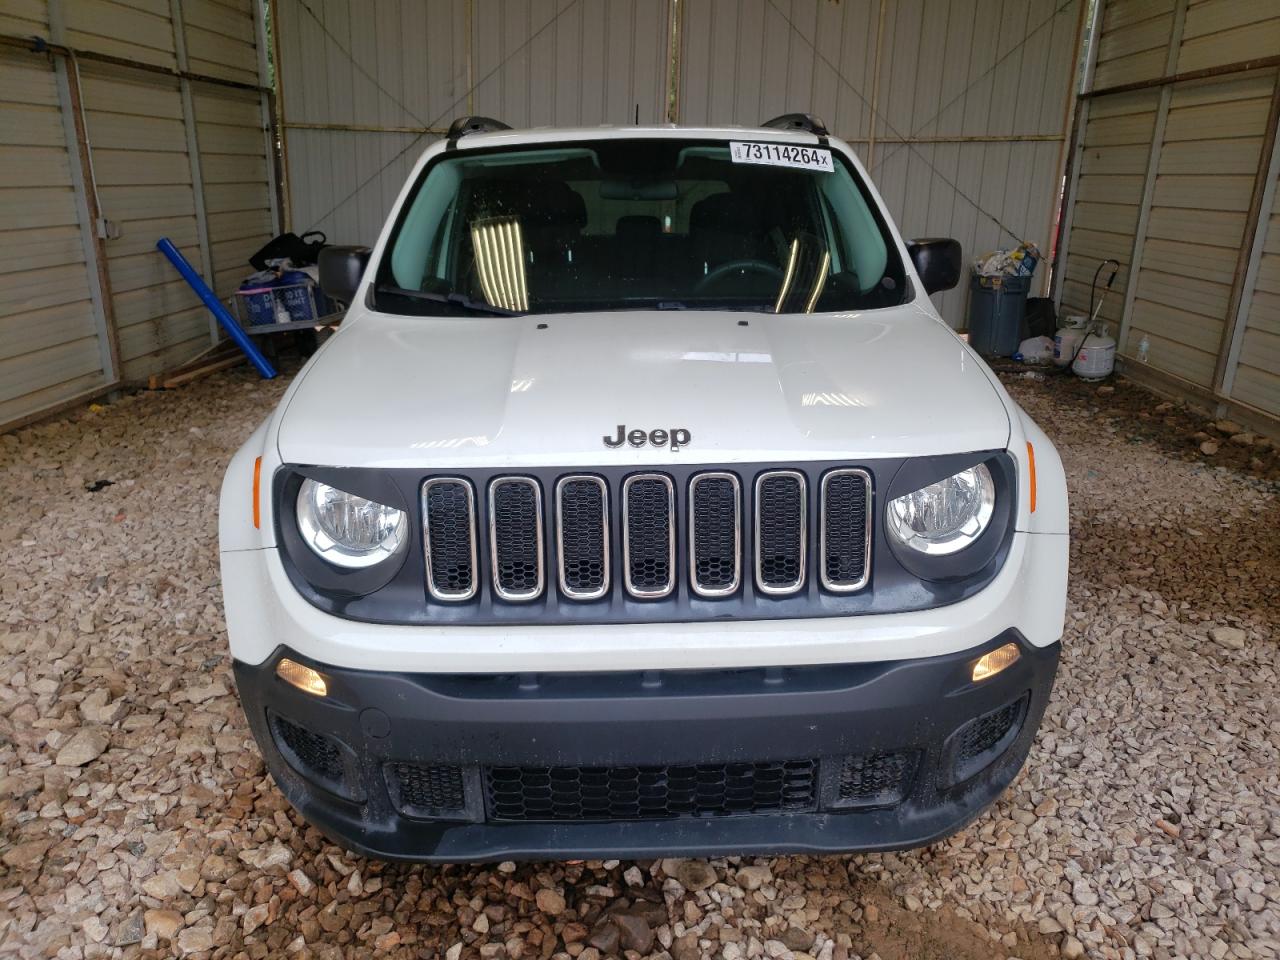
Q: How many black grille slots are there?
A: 7